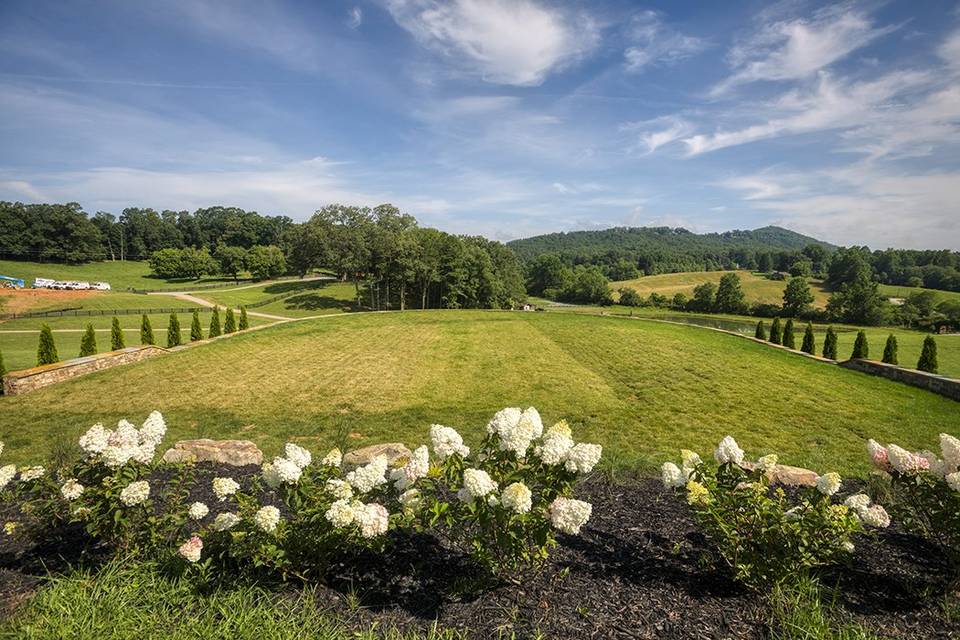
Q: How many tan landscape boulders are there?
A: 3